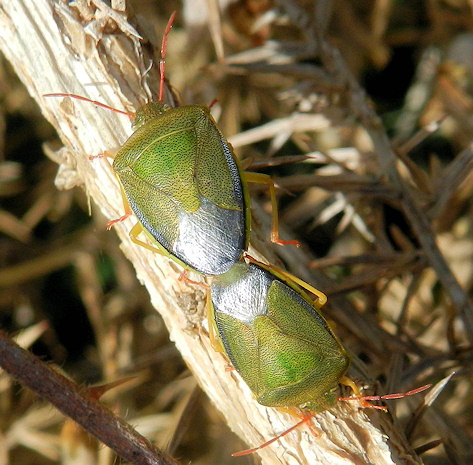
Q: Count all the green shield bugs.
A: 2